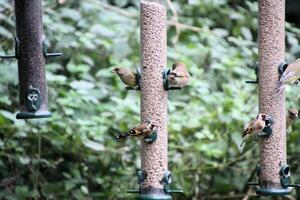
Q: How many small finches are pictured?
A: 6